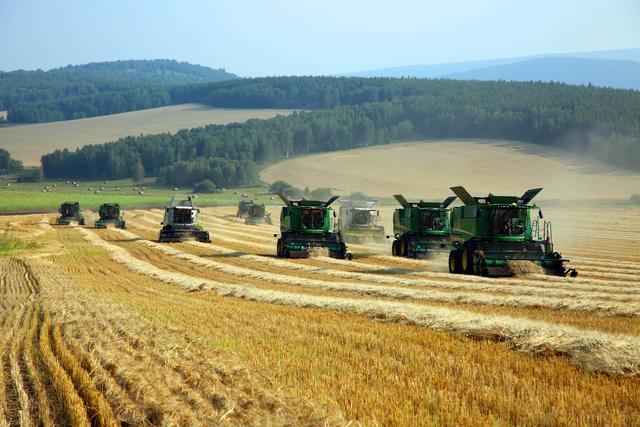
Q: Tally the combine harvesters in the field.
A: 9